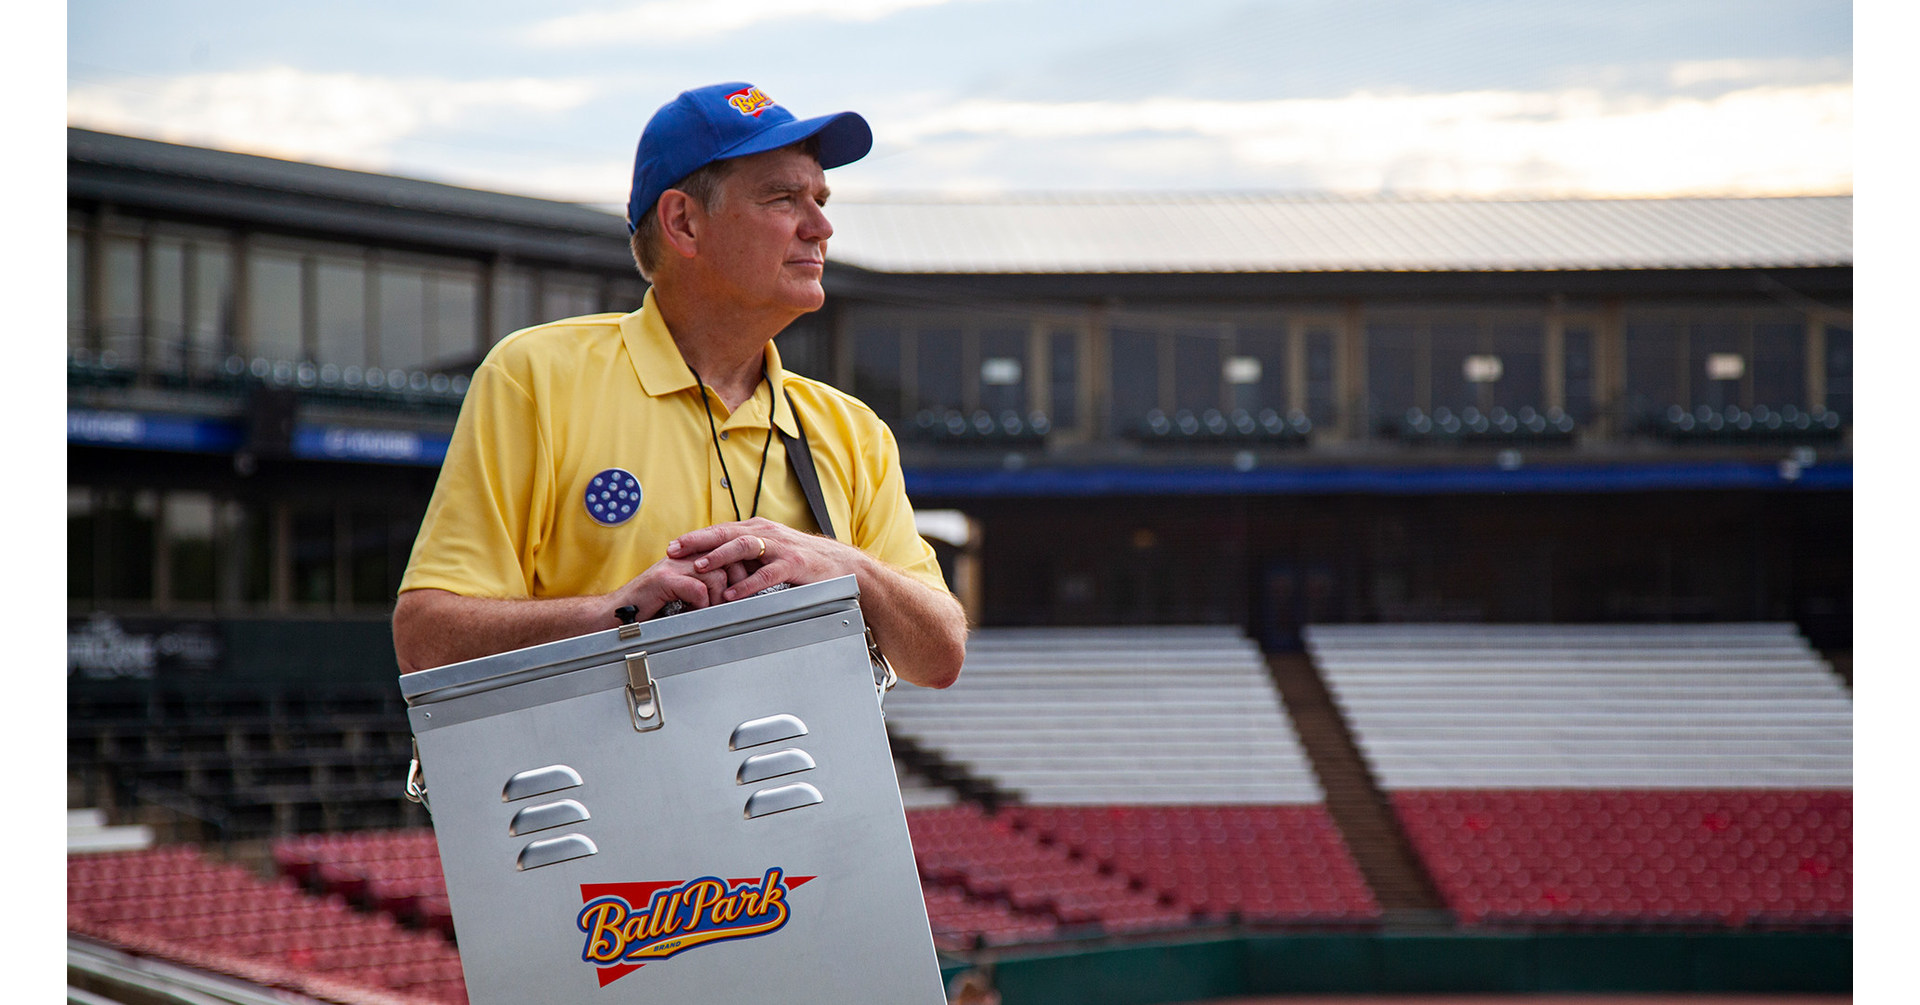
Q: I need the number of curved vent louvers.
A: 6